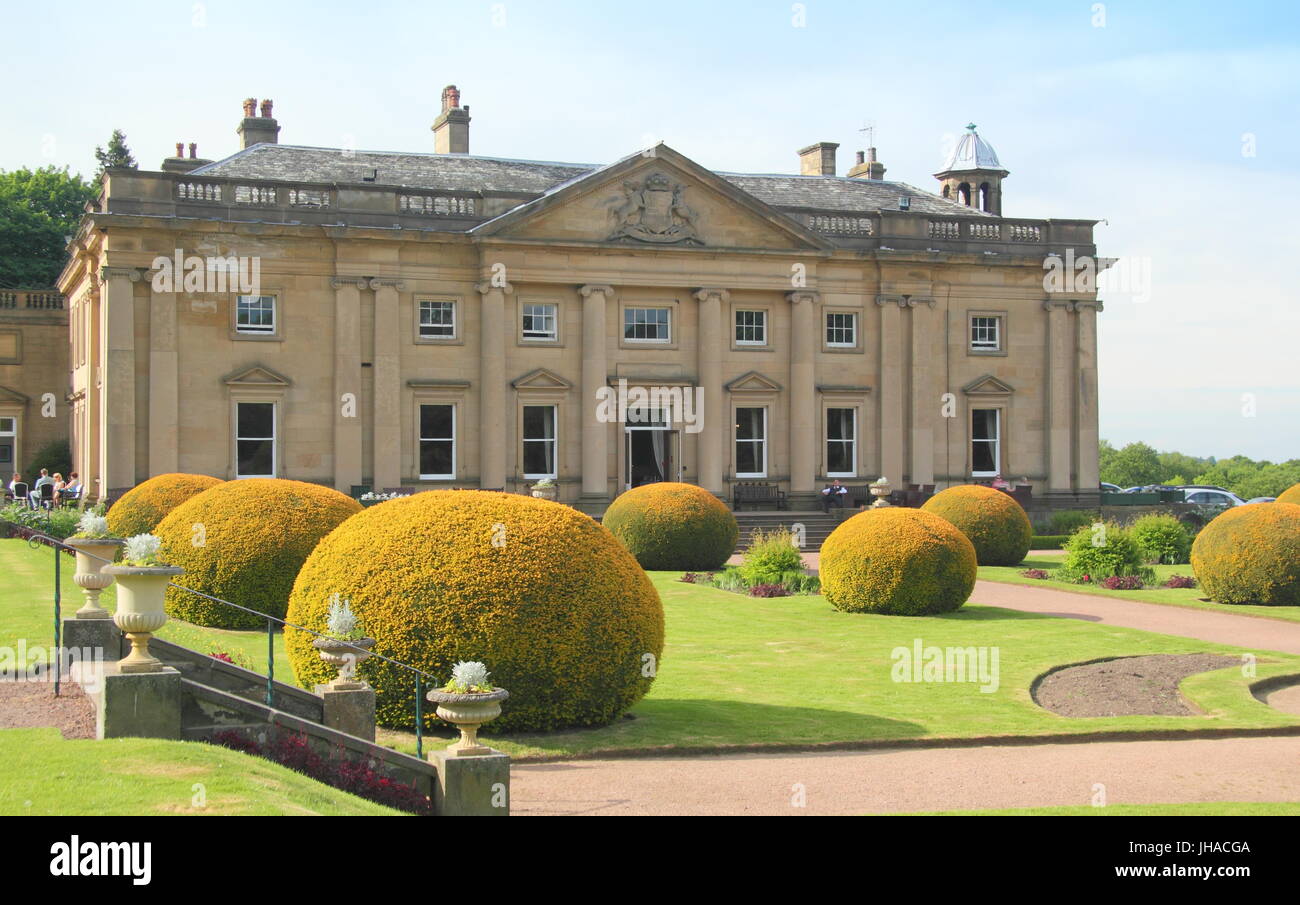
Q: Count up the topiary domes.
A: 8